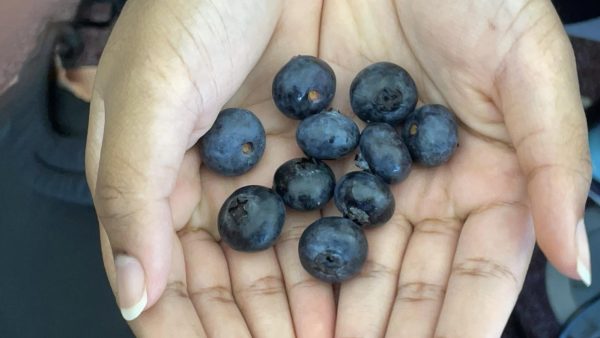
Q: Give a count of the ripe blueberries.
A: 10